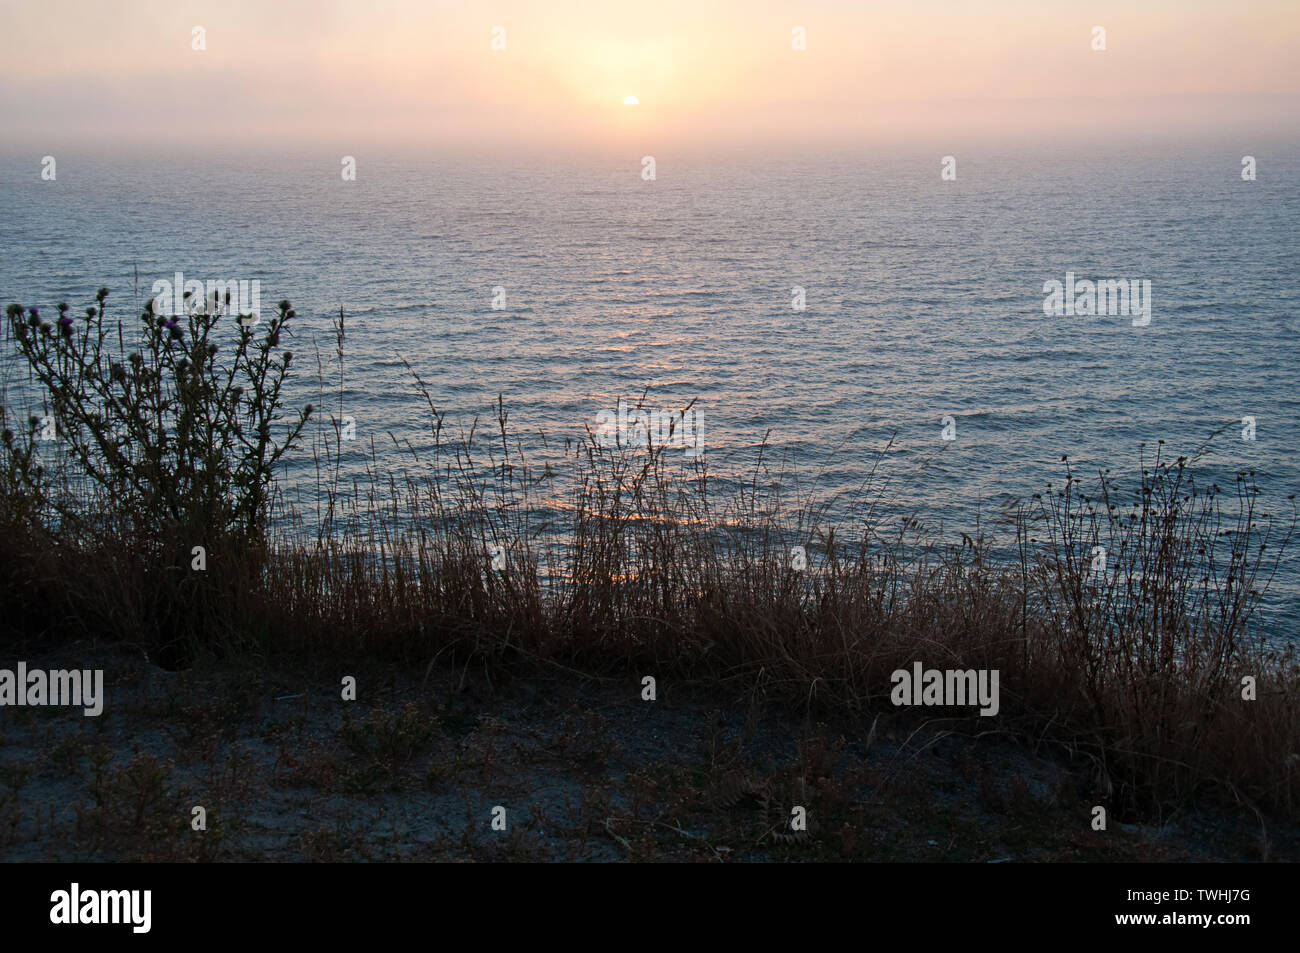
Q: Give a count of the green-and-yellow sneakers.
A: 0